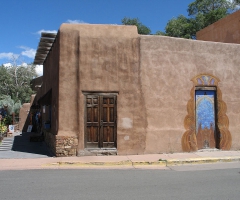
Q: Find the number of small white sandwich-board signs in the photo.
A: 2